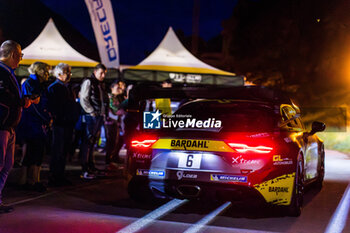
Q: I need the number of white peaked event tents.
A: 2